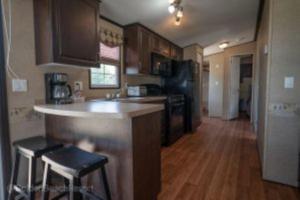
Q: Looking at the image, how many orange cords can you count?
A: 0